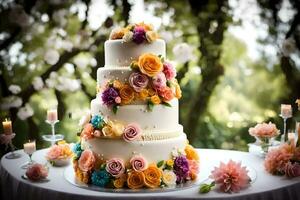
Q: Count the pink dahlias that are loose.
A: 1